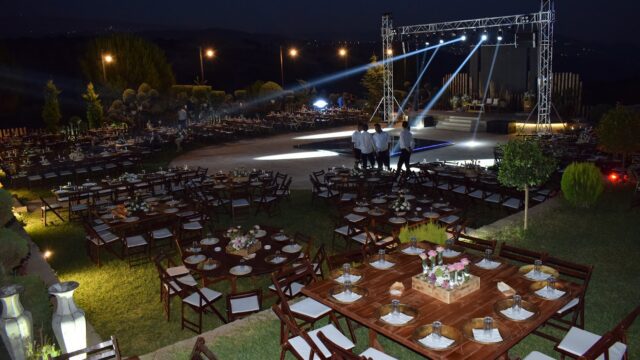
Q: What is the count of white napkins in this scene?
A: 12